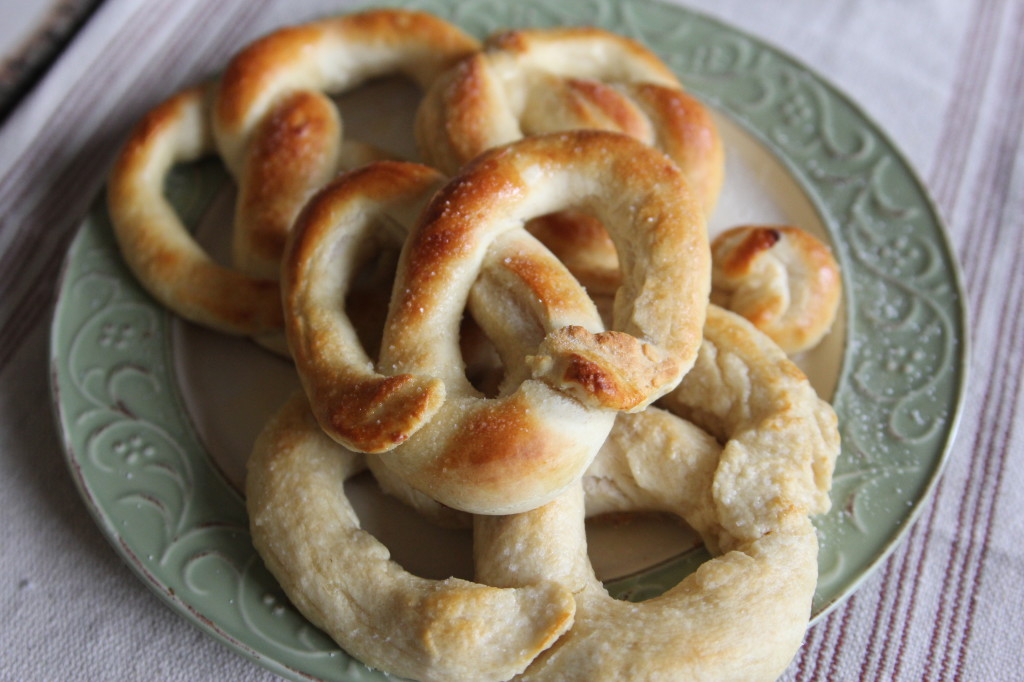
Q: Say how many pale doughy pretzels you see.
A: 1